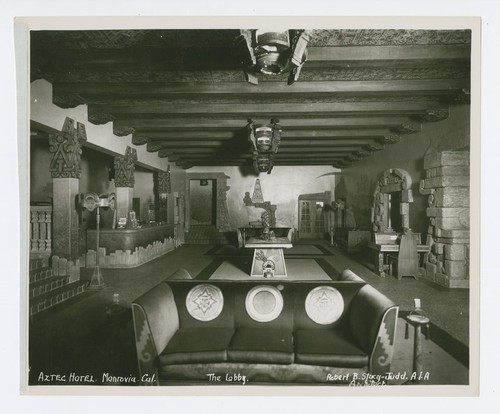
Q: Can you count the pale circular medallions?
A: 3